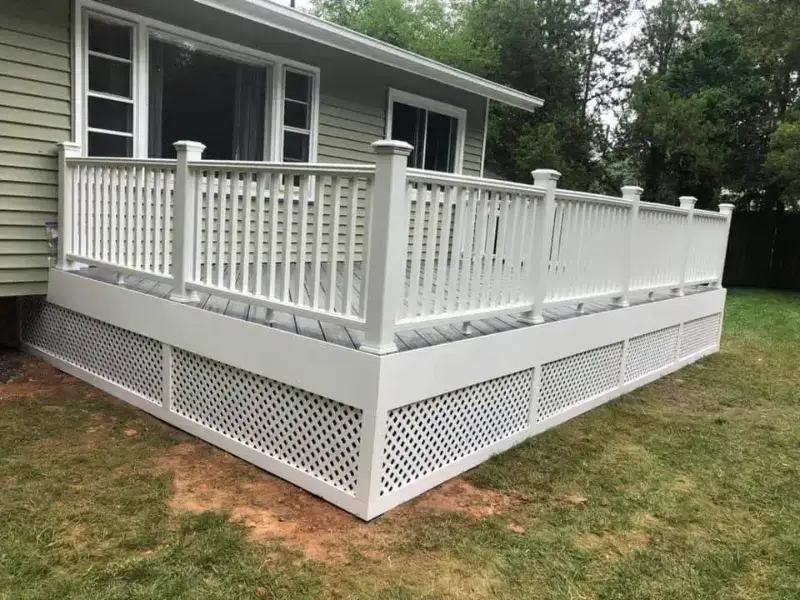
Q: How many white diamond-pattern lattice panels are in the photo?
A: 6